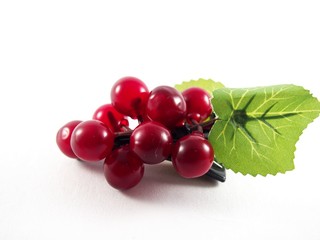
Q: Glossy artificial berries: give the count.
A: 9